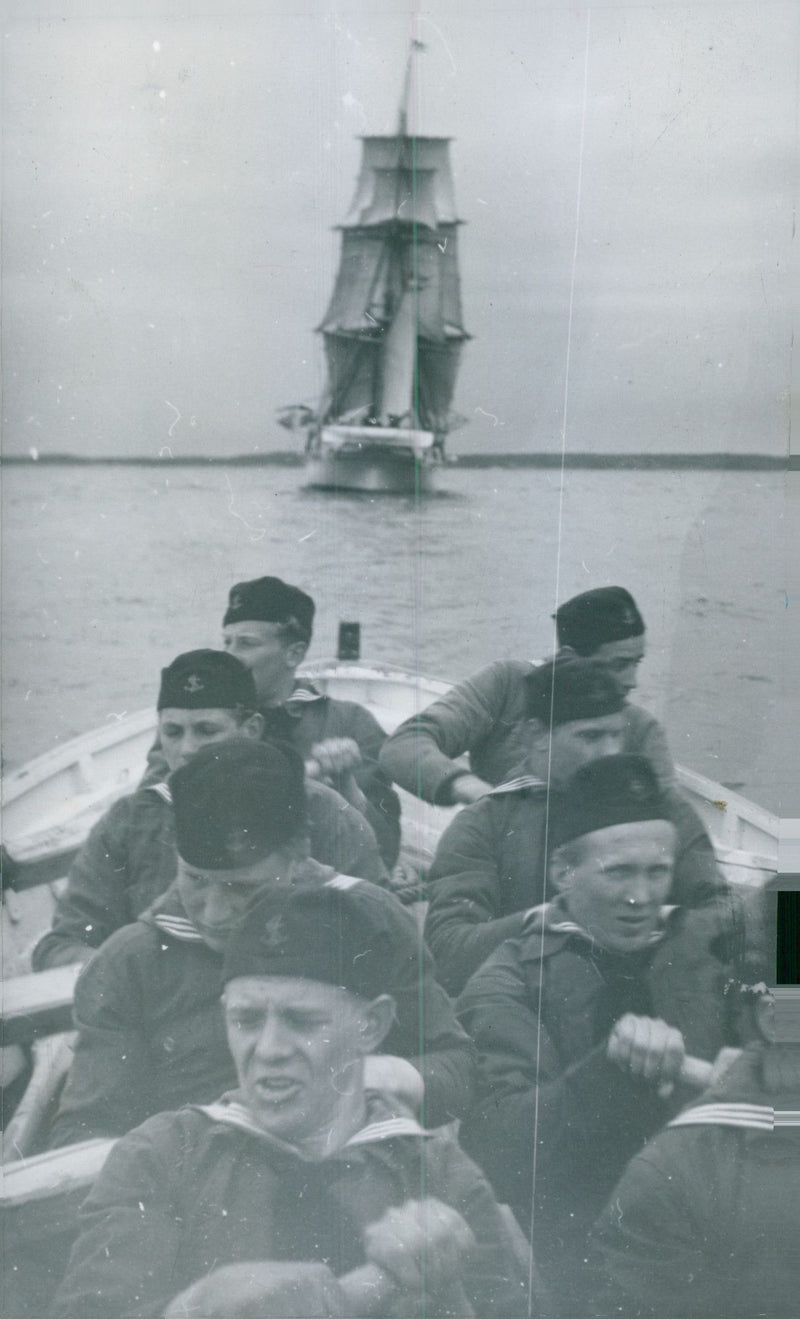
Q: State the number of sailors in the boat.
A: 8